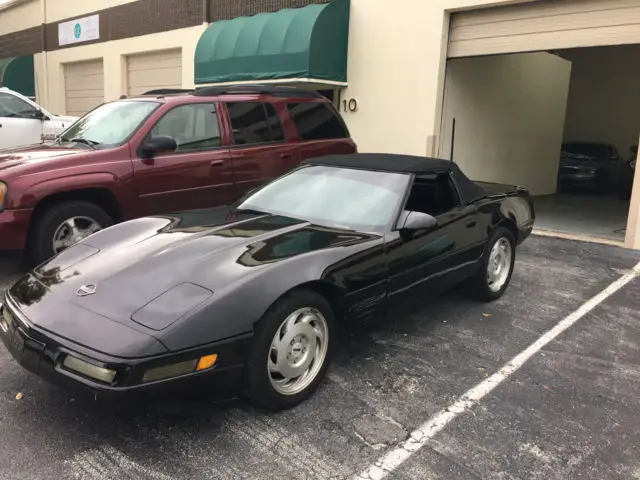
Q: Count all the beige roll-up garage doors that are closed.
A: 2